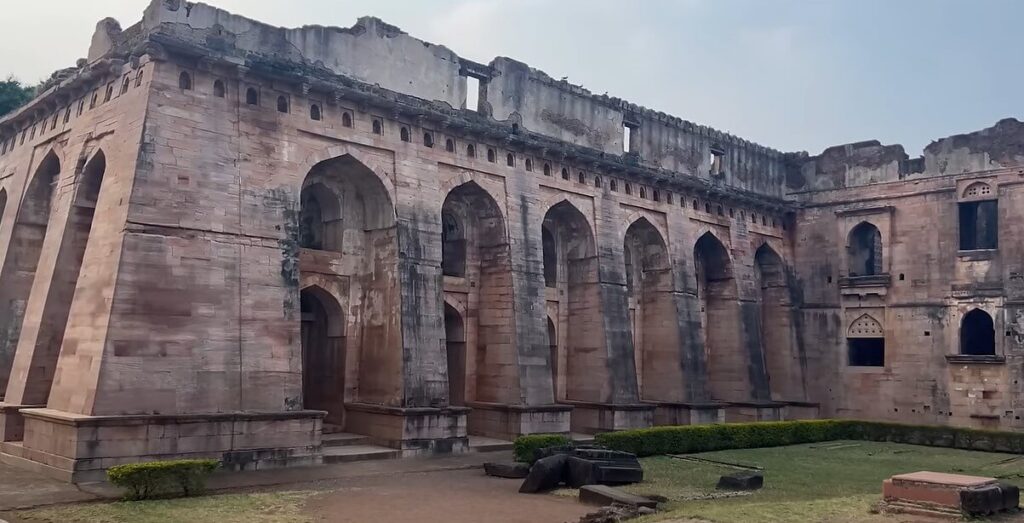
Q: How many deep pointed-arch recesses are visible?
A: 9